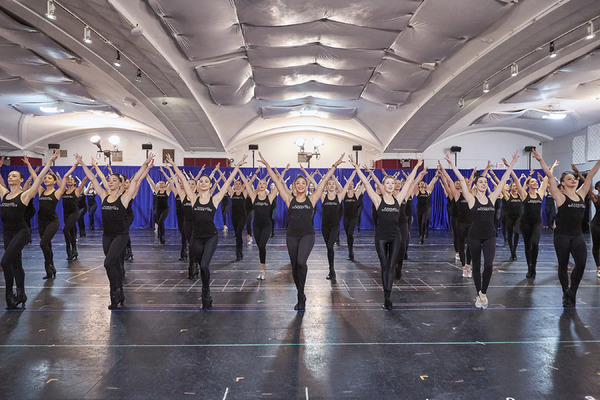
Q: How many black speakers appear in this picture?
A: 6